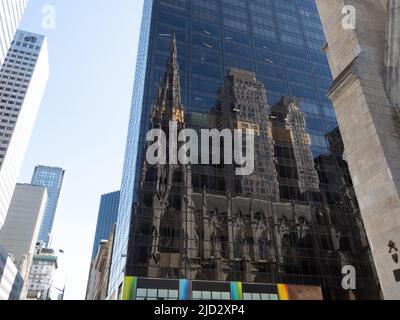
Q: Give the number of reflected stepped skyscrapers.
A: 2